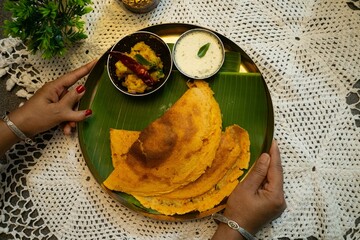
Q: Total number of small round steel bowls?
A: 2